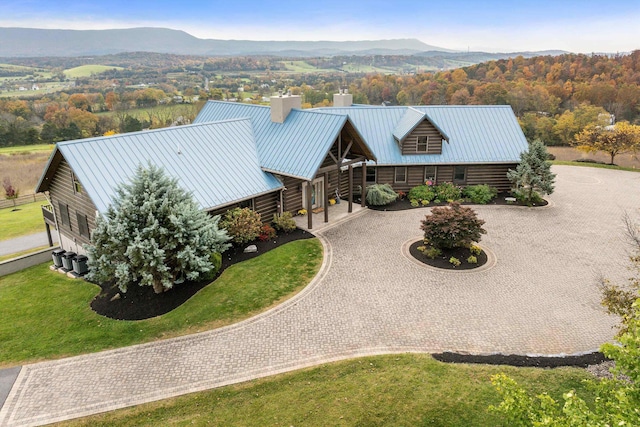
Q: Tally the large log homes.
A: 1